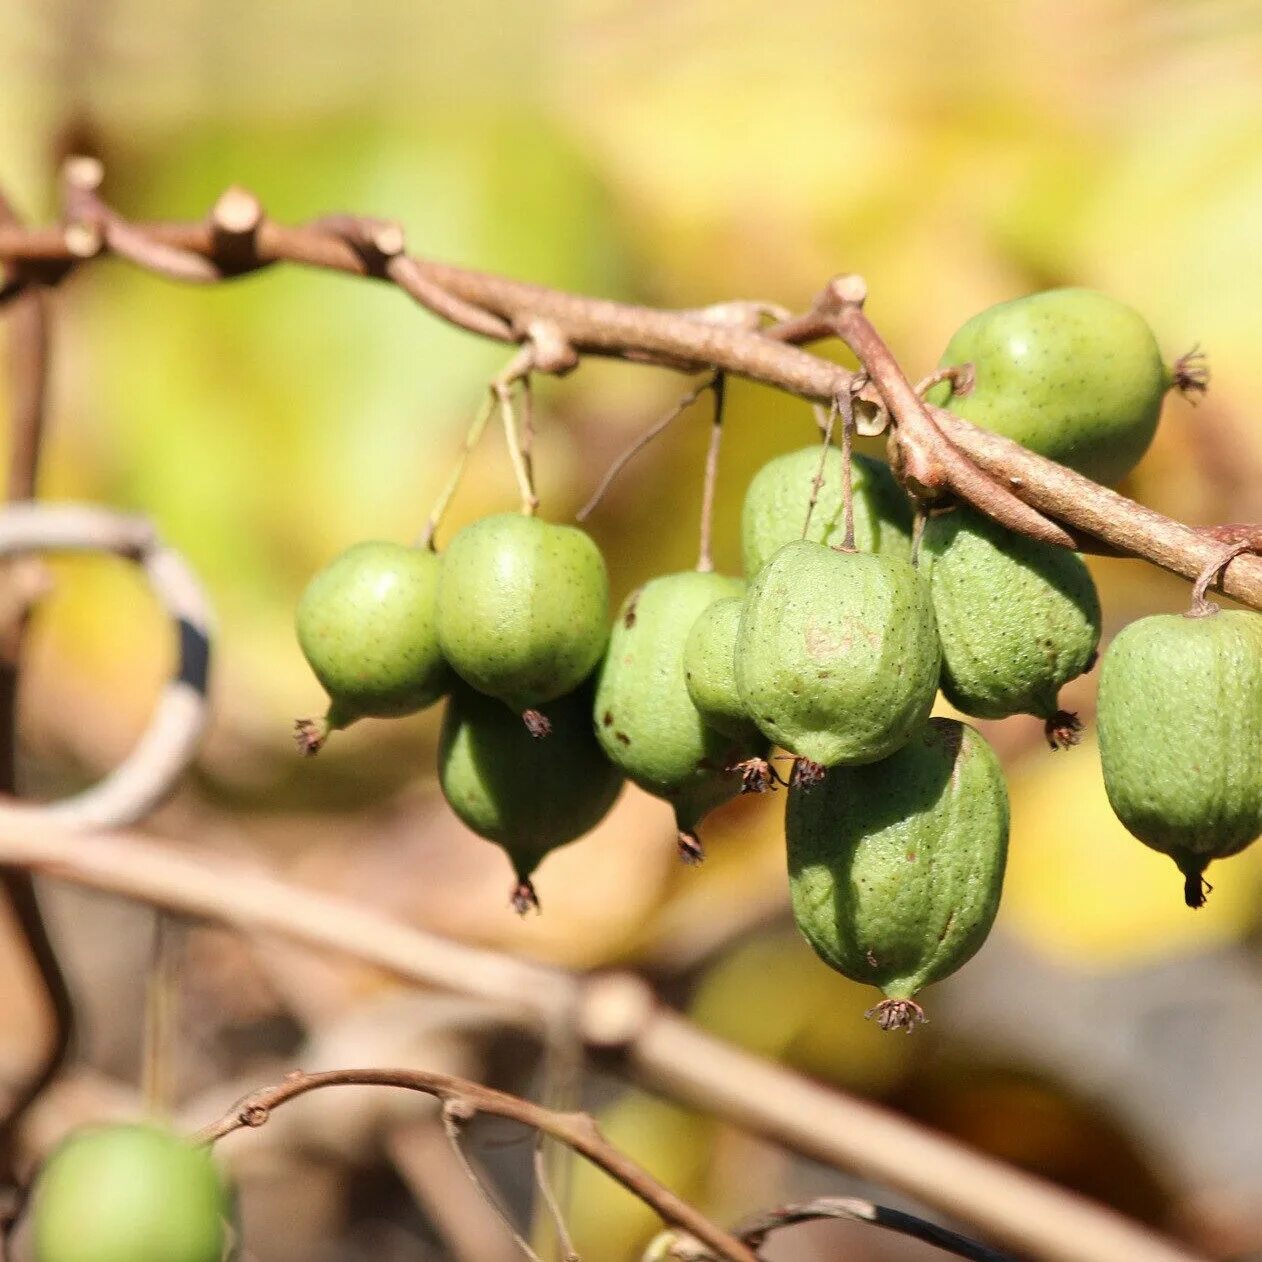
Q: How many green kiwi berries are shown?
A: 12